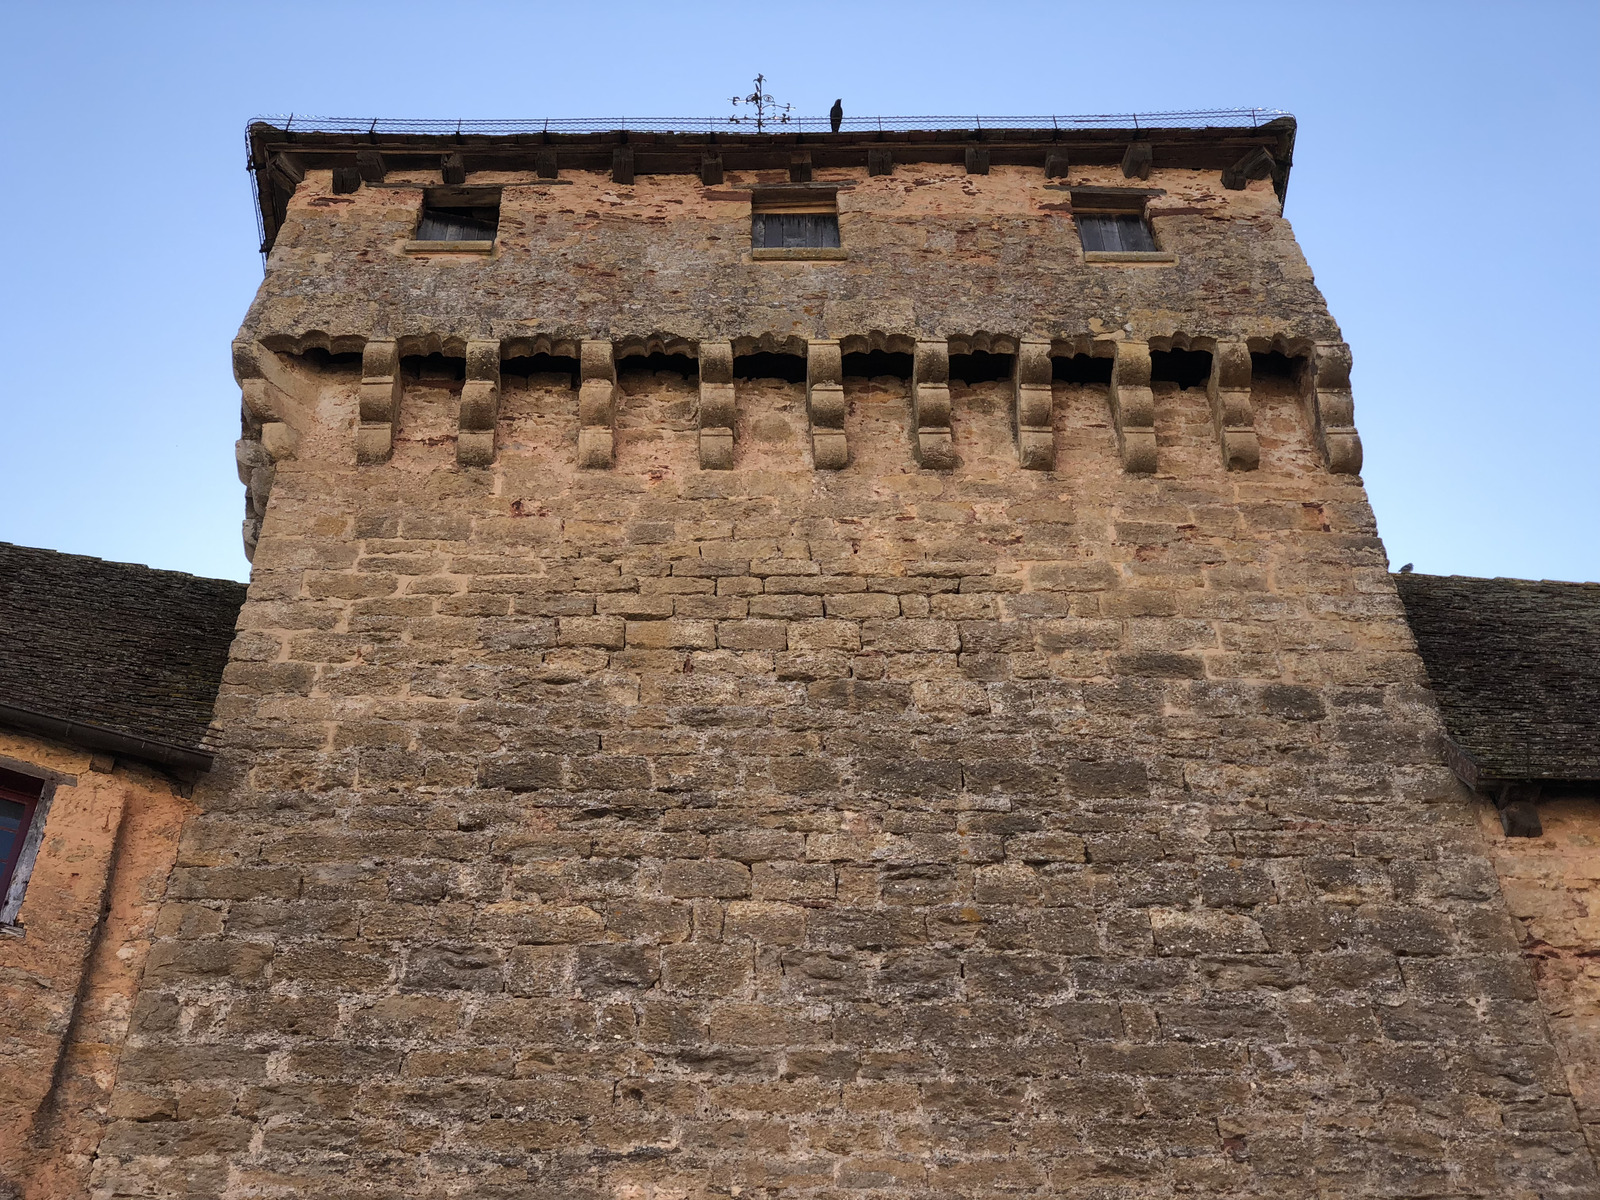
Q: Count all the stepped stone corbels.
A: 11